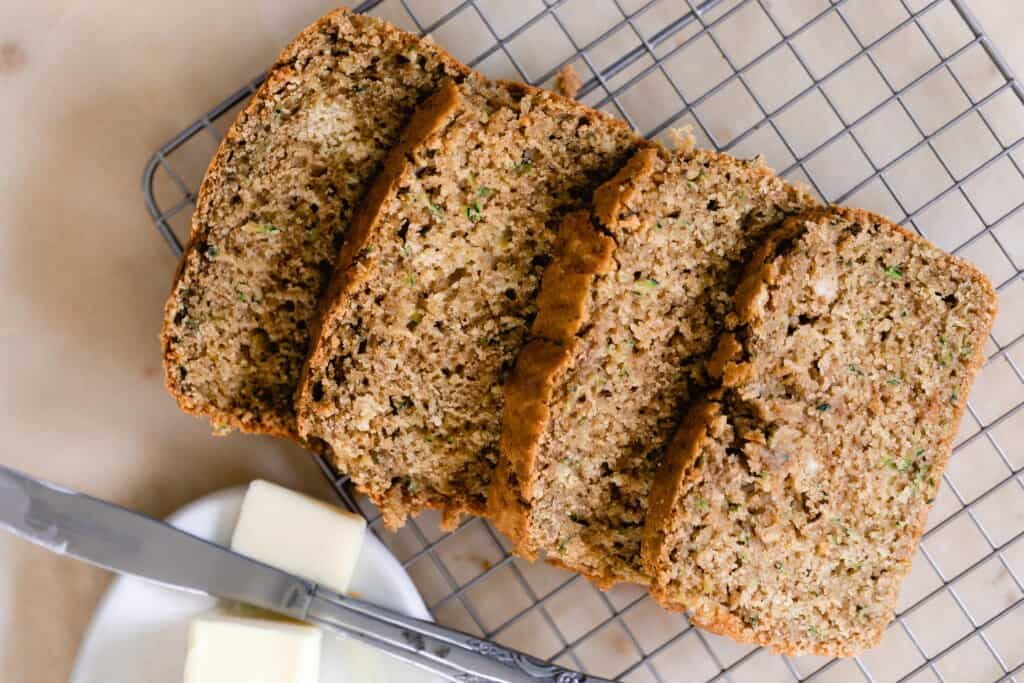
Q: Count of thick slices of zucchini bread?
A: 4